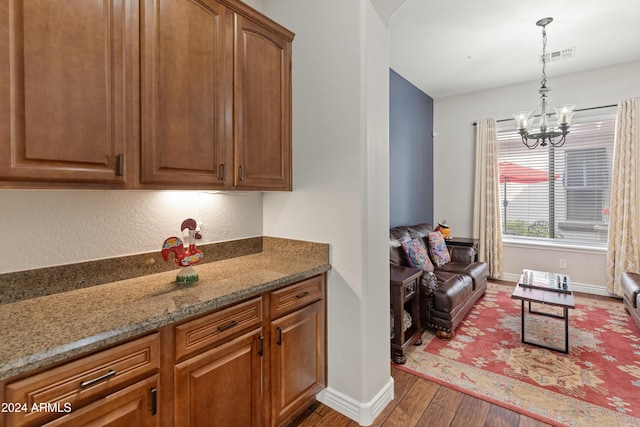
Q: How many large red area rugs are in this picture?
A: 1